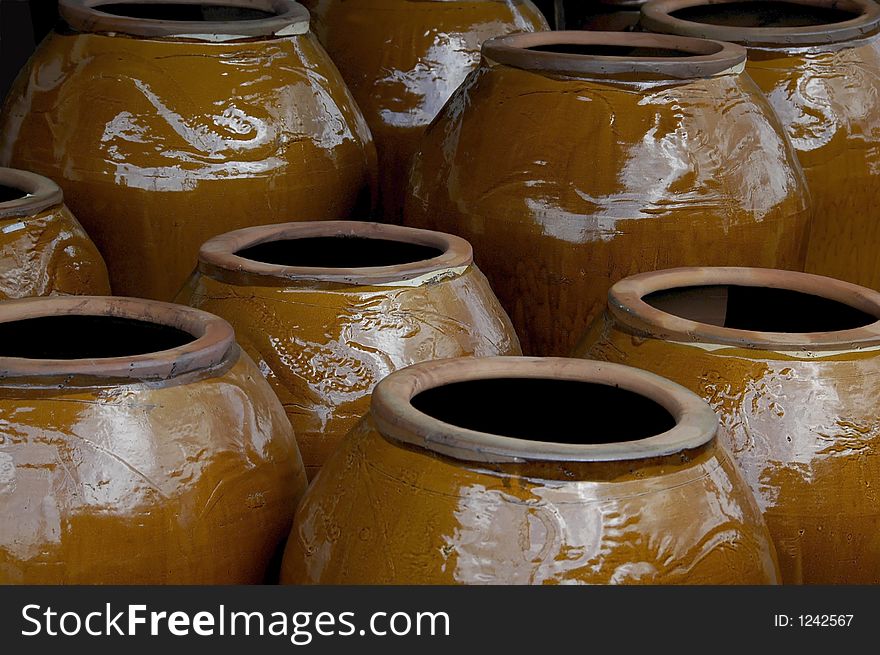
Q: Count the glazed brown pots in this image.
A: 9